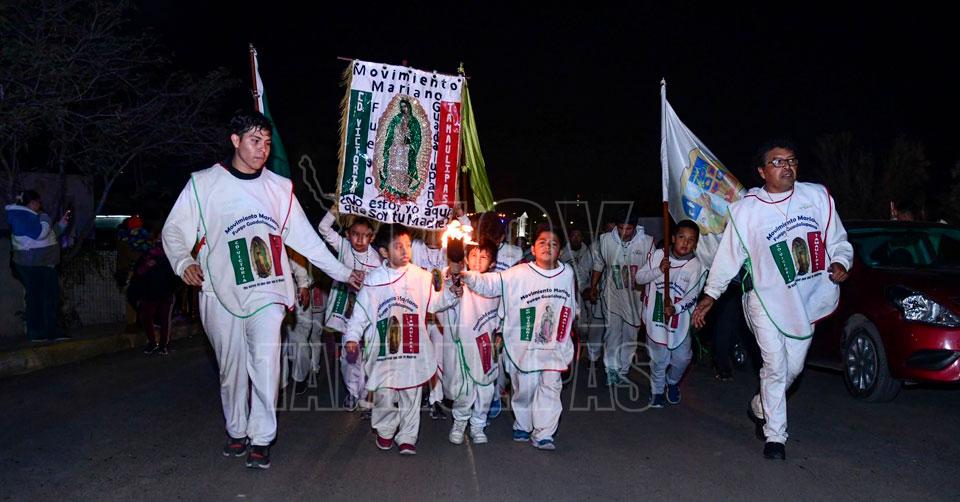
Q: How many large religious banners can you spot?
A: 1